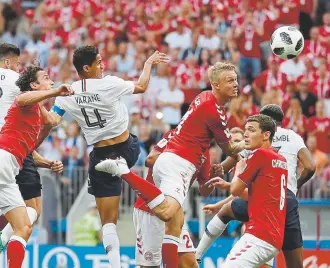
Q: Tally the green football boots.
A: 1